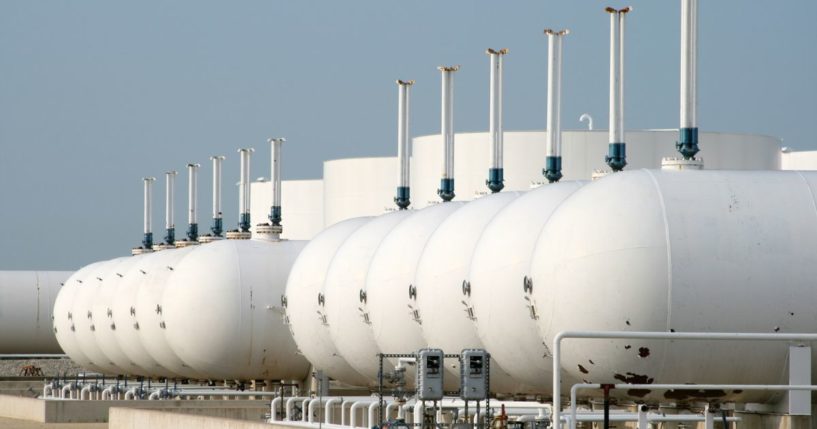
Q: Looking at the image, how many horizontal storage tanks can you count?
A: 13